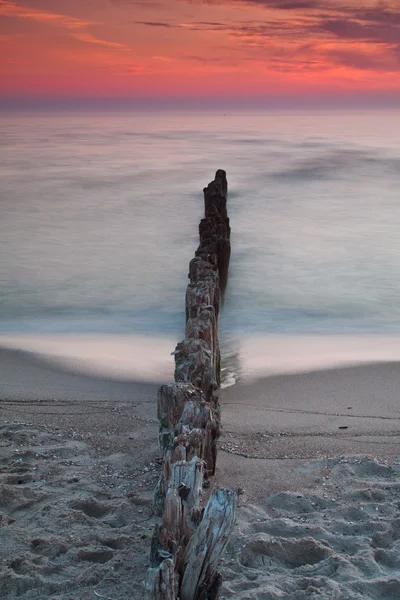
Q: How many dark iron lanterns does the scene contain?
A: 0